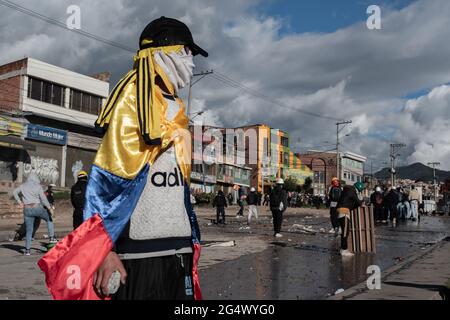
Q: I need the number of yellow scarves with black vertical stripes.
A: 1